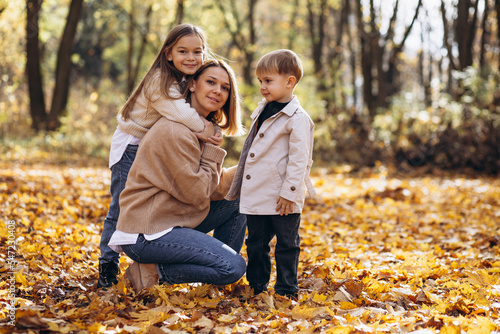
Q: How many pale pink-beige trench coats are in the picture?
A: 1